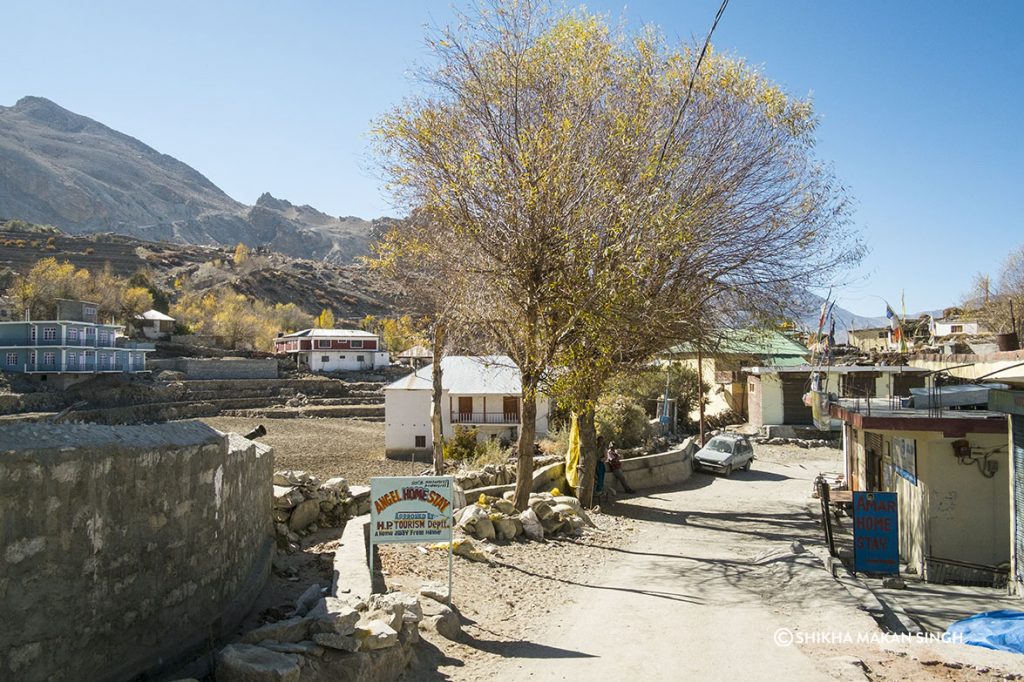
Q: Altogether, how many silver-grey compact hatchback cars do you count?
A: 1